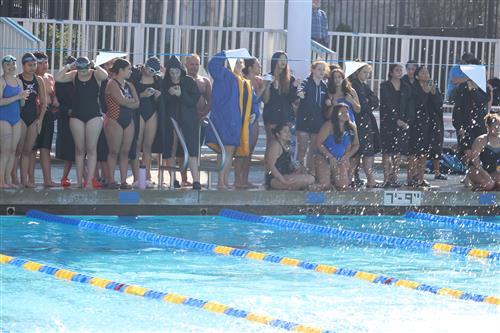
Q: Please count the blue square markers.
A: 3